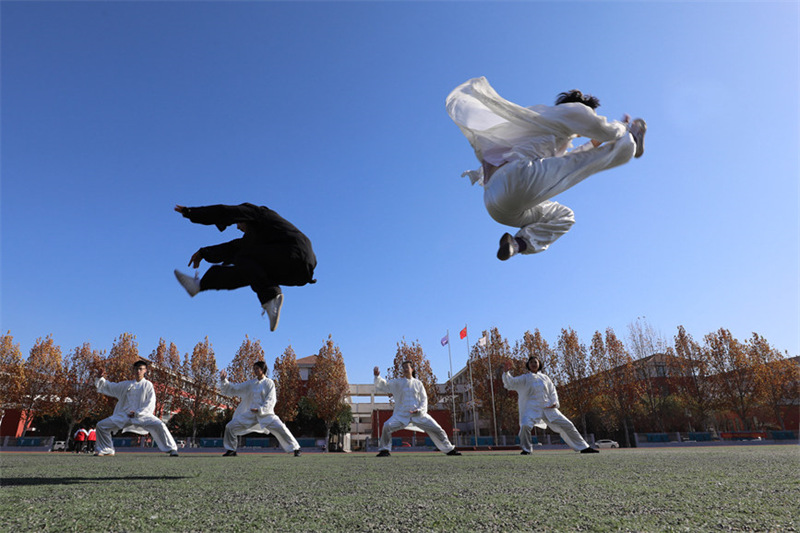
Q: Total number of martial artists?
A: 6